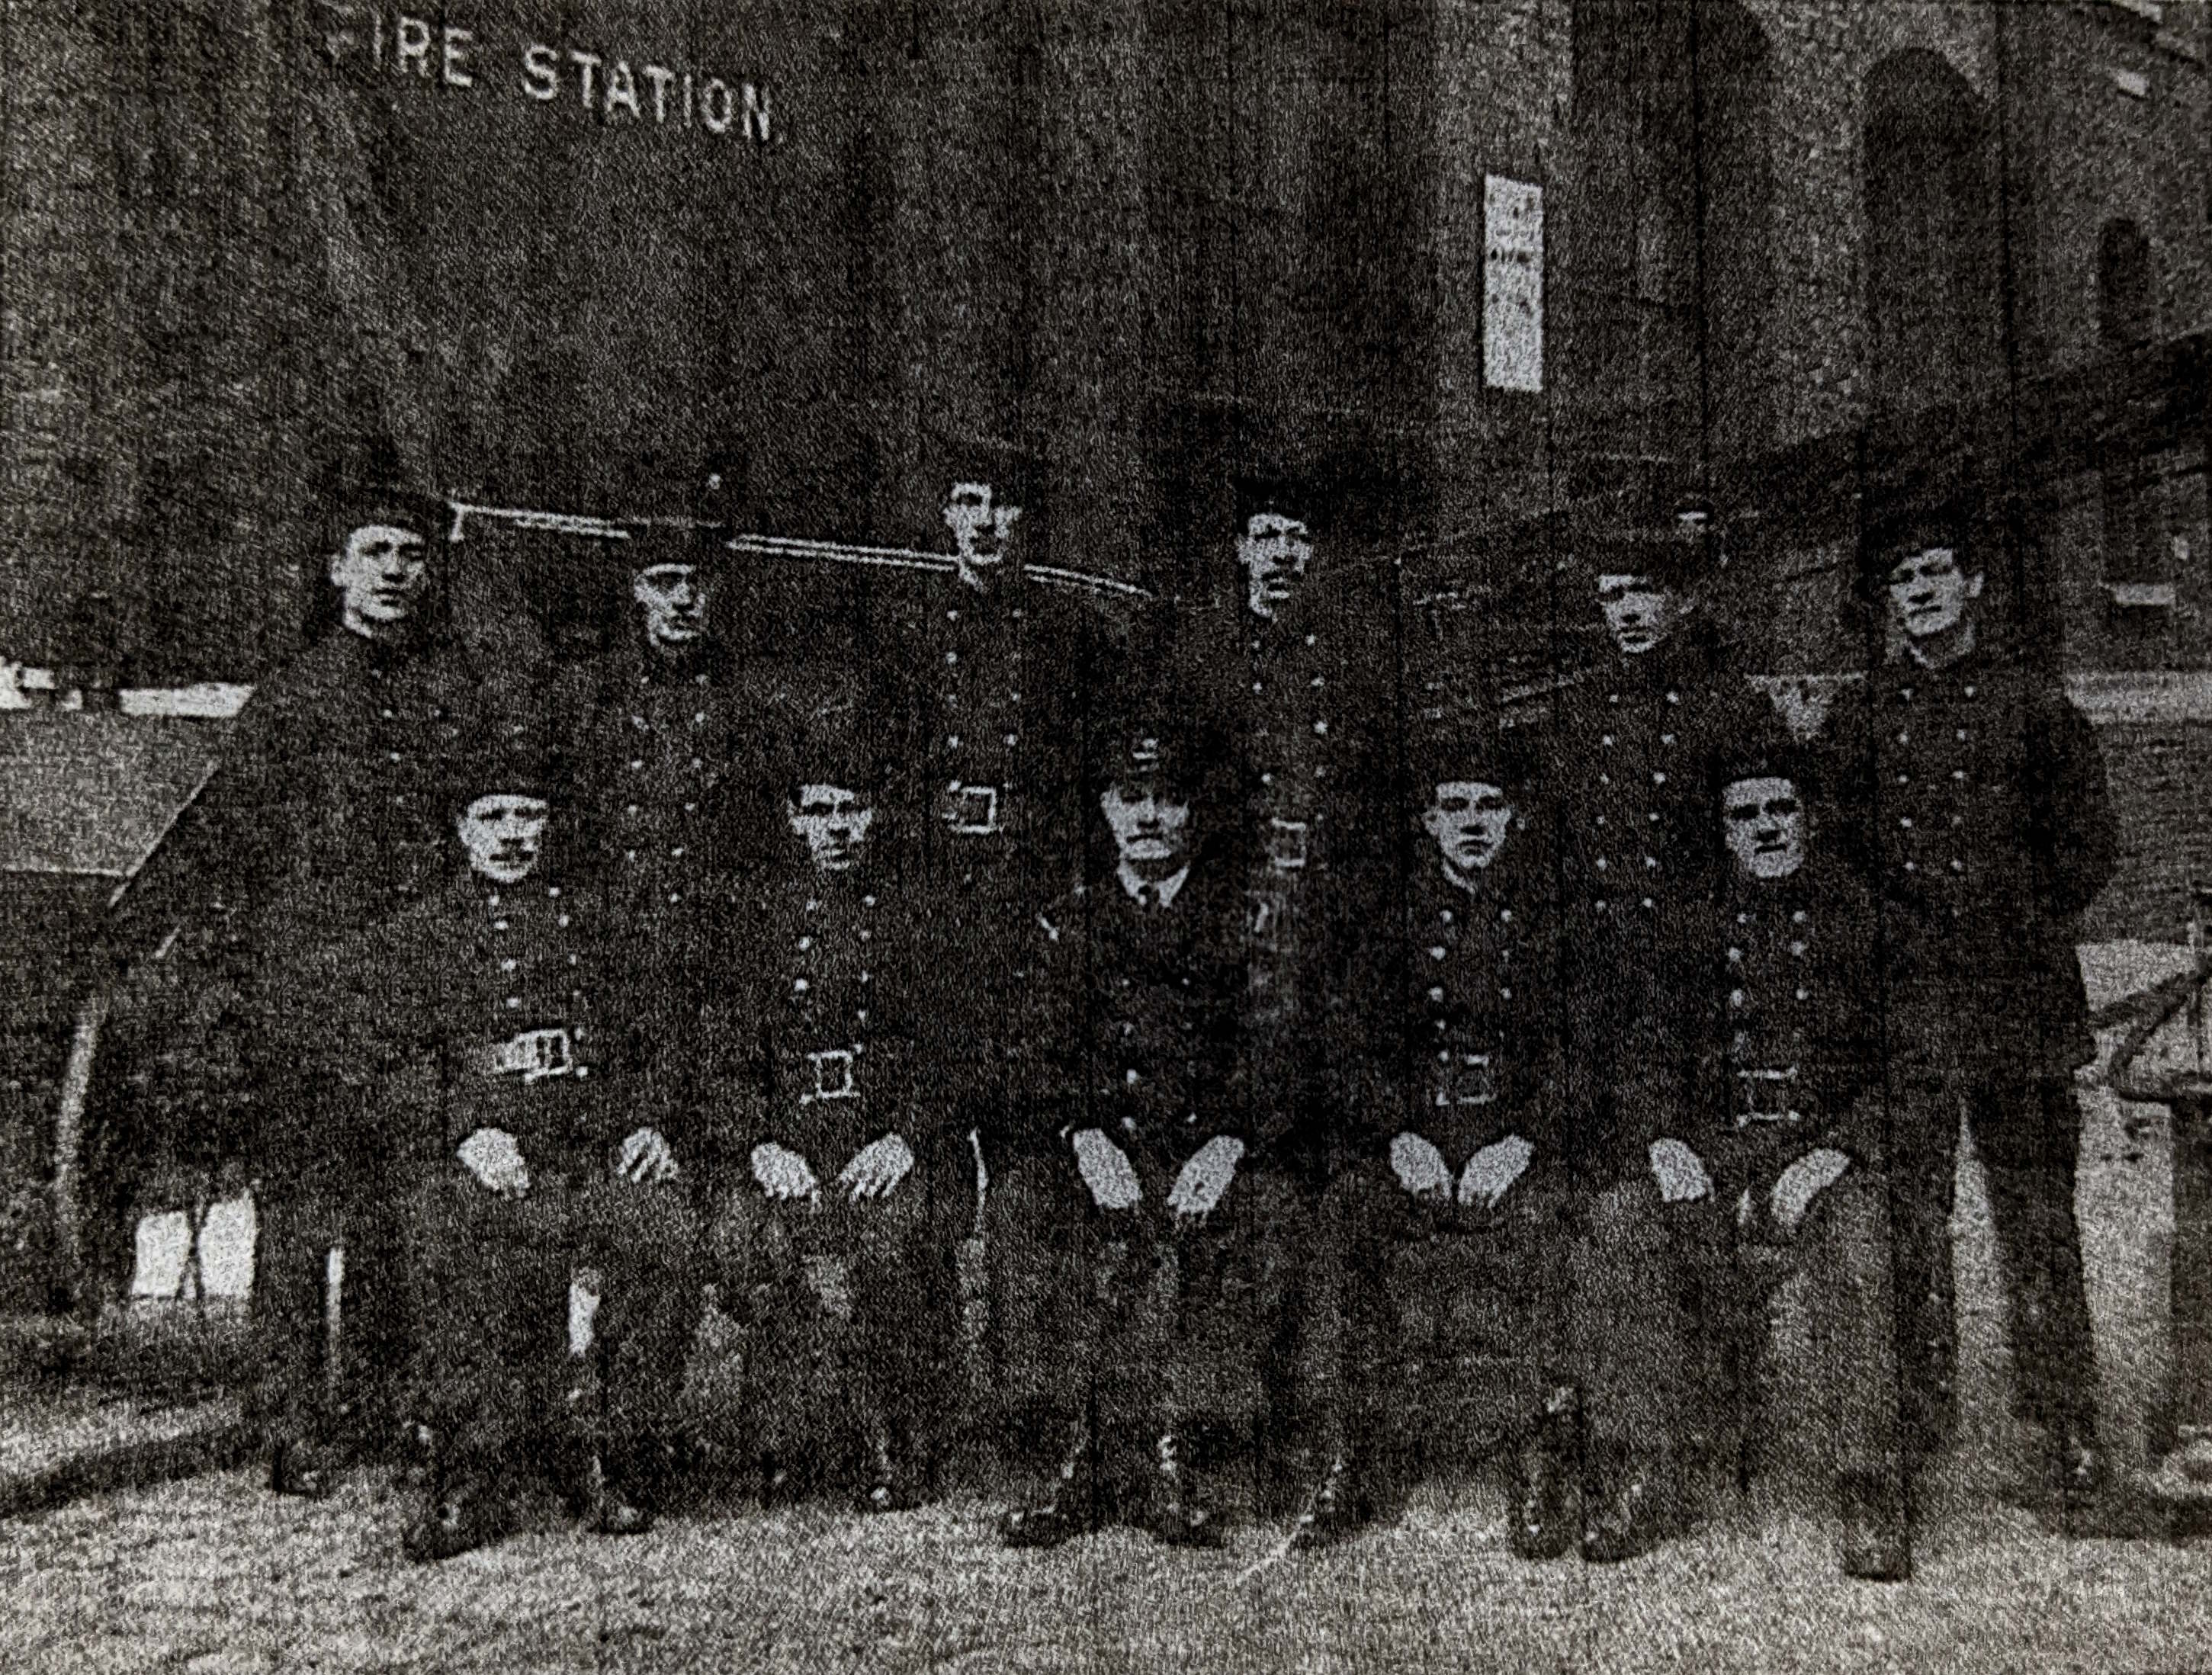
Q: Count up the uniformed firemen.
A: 11